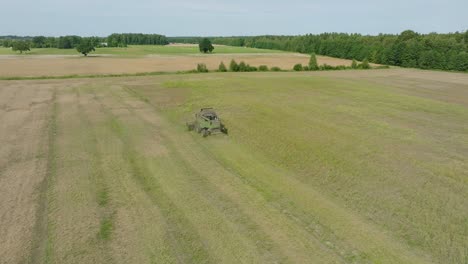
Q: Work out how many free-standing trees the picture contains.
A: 3